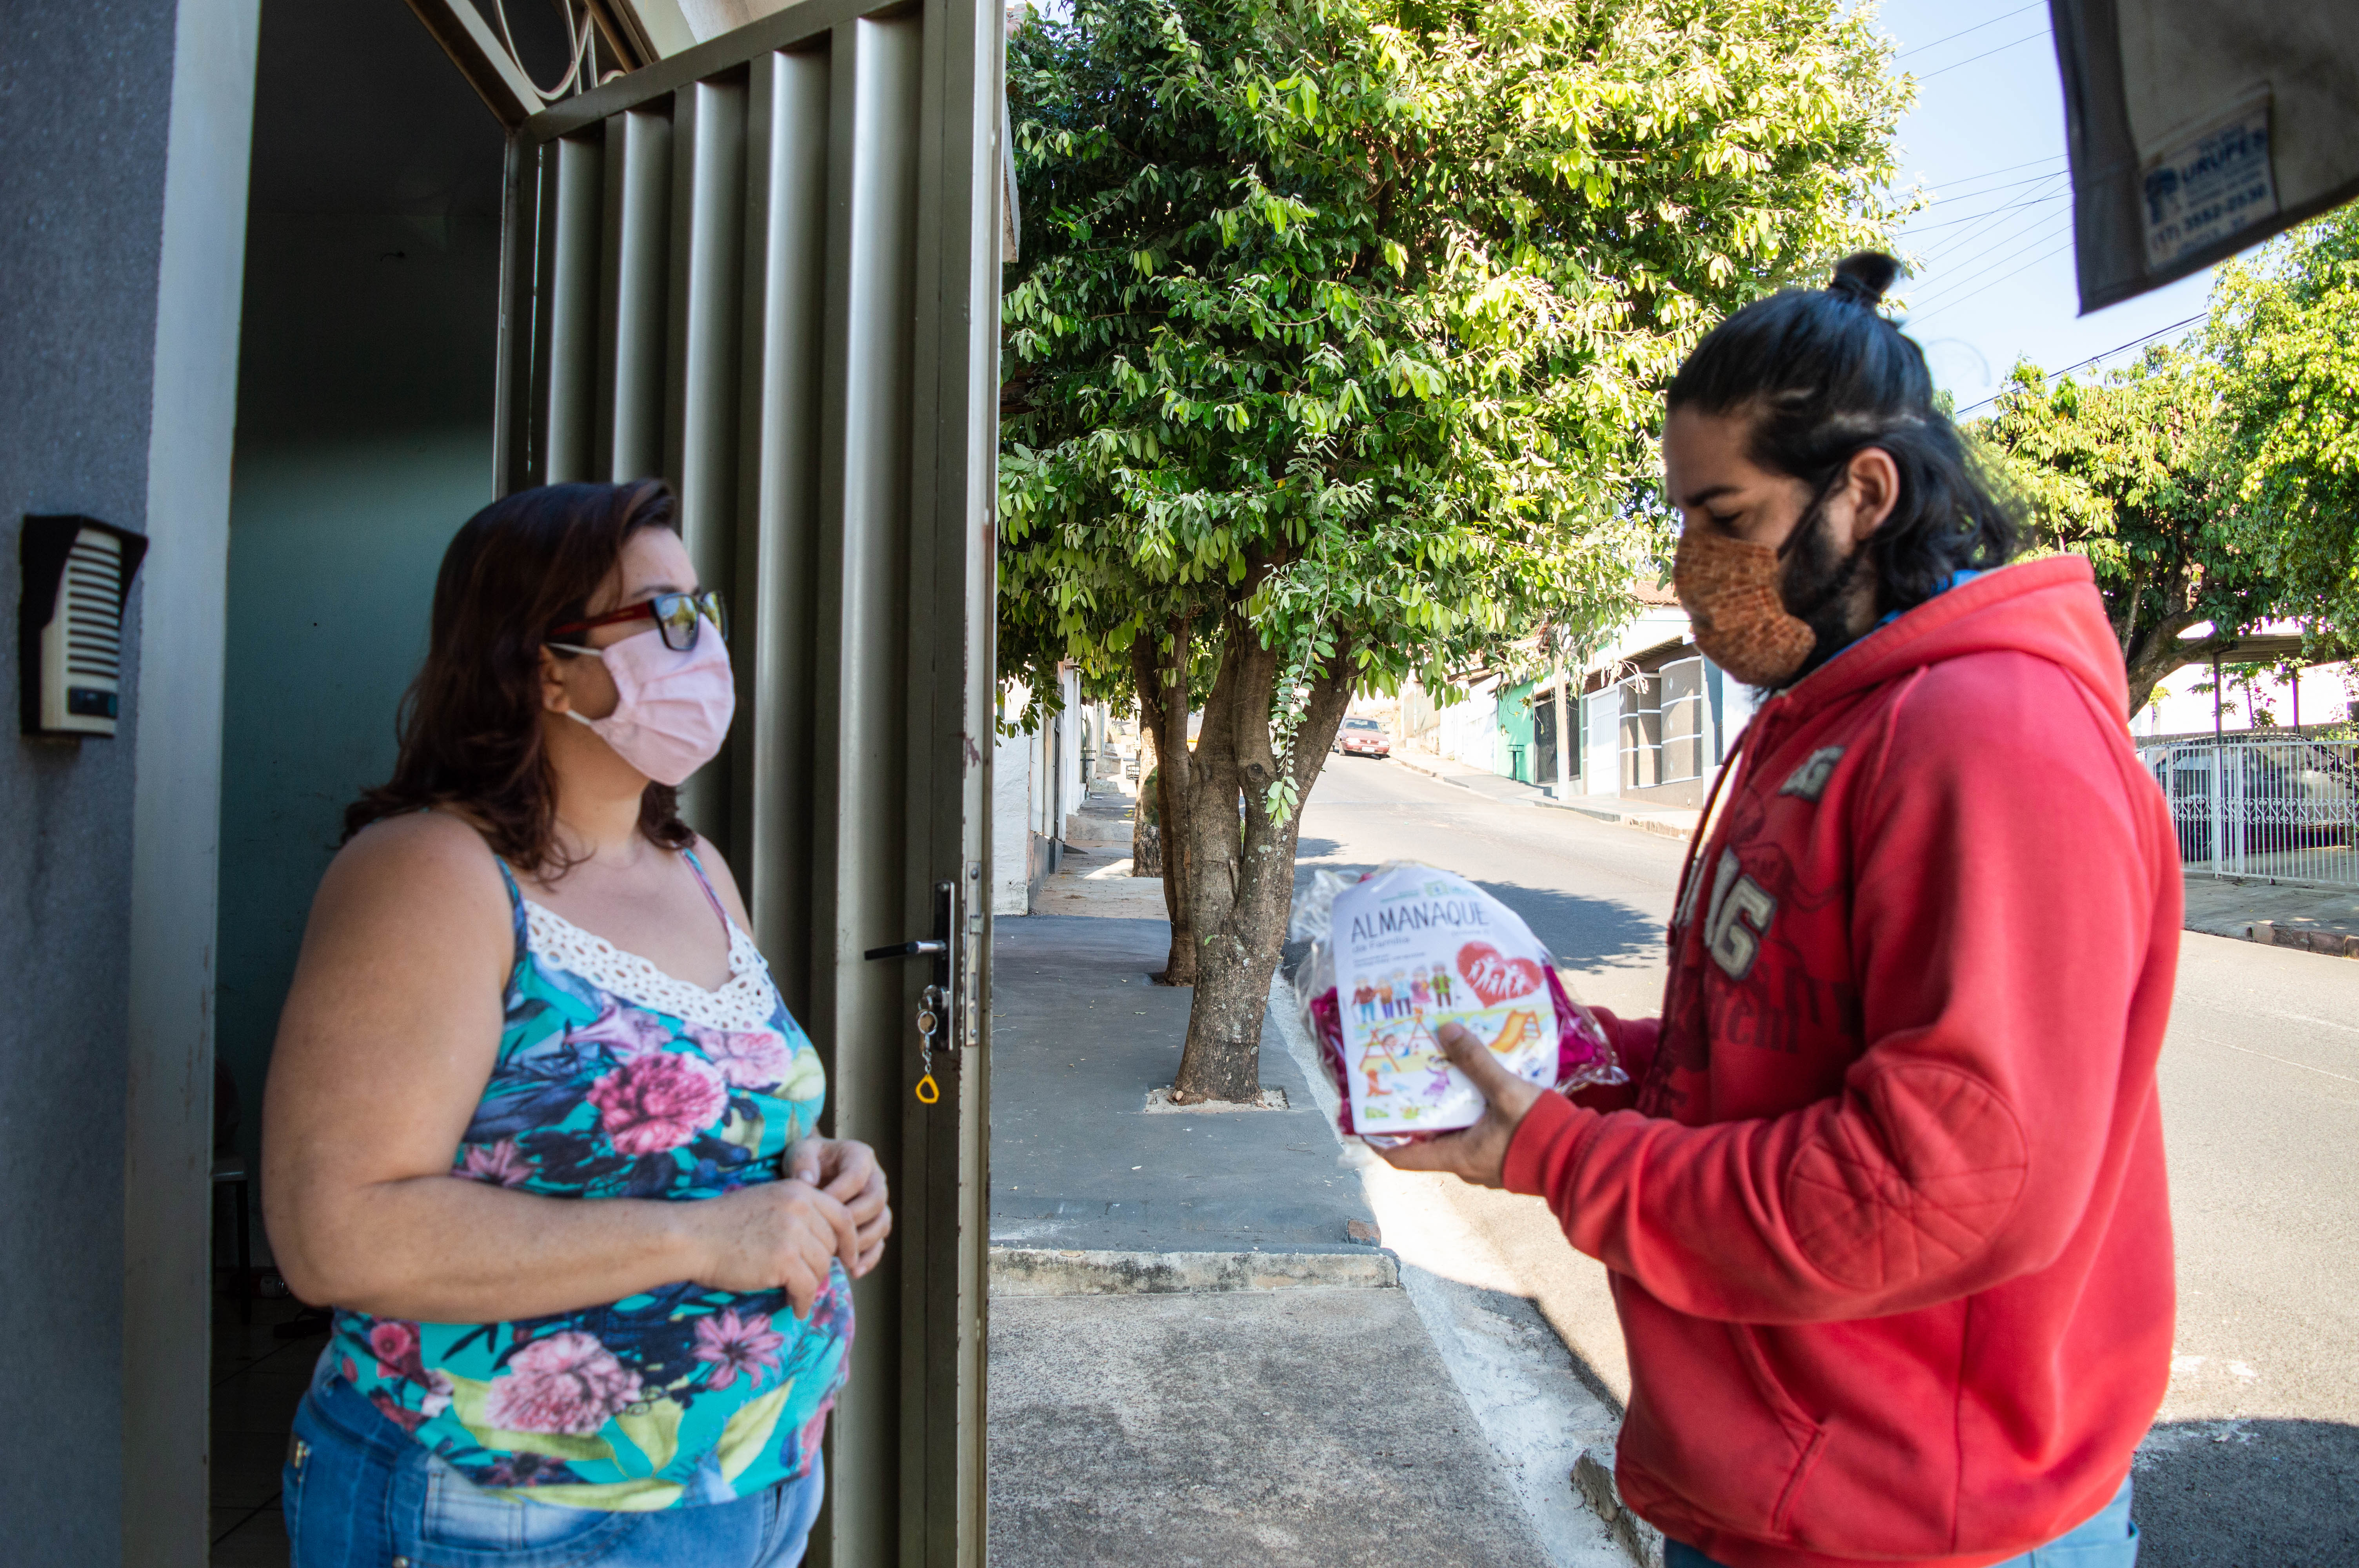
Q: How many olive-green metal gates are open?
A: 1